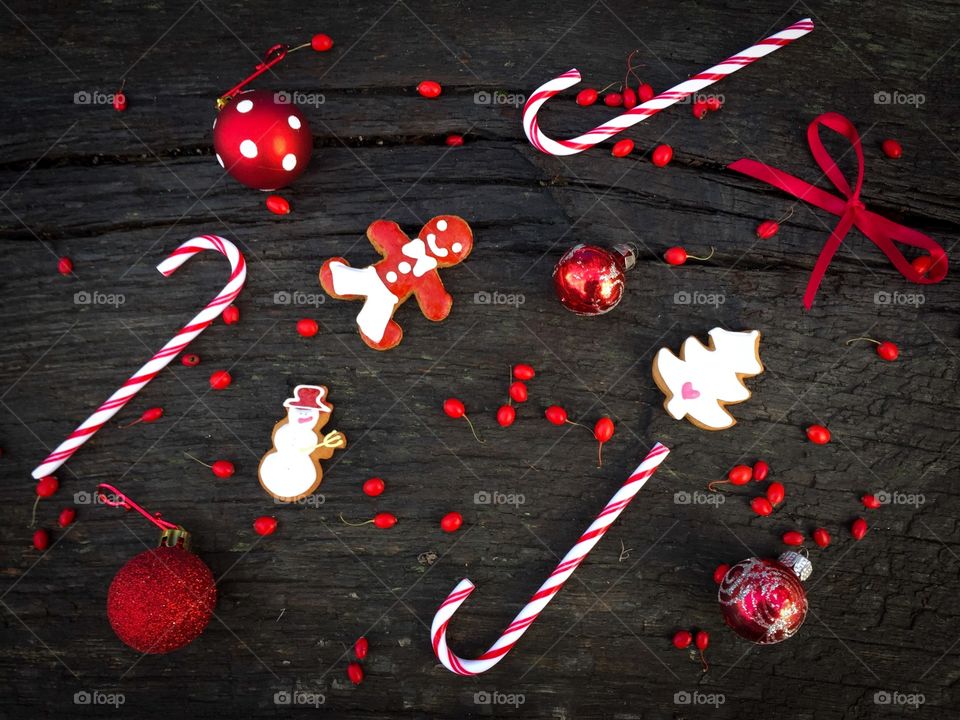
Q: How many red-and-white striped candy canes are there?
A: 3